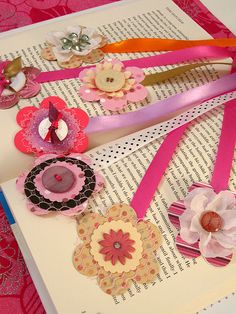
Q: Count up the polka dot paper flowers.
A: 4